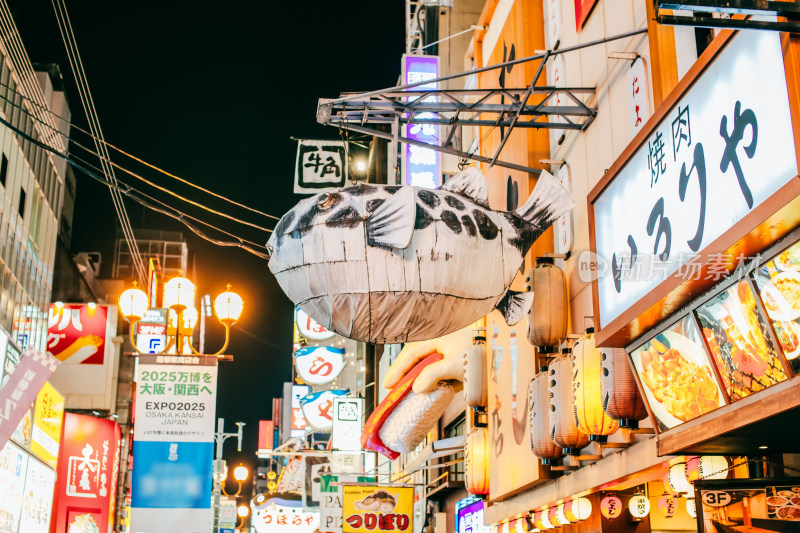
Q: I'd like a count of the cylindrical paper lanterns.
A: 7